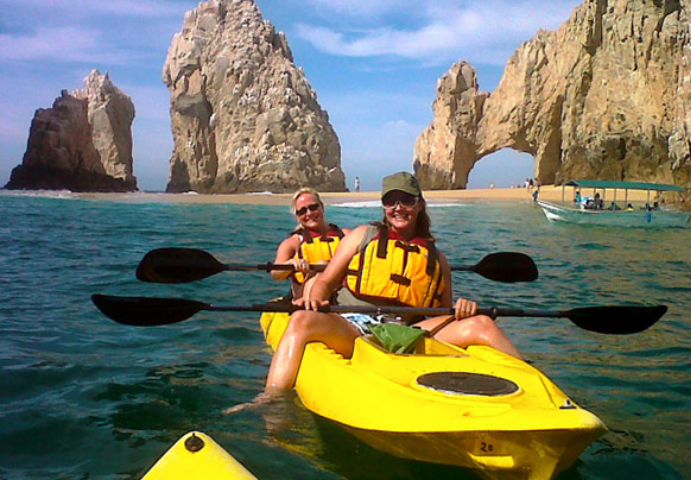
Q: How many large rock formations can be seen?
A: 3